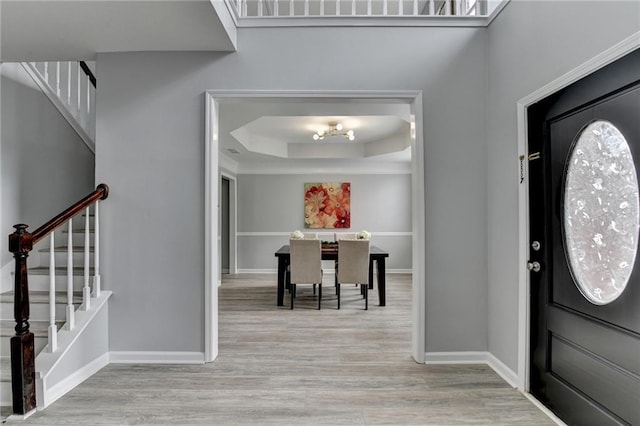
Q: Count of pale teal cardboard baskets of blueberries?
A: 0